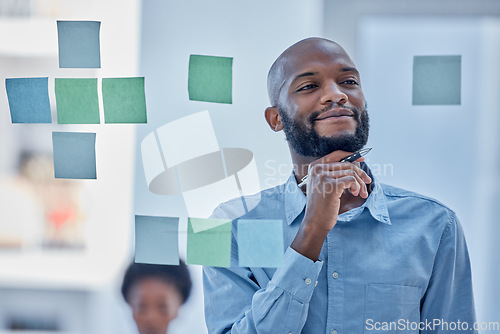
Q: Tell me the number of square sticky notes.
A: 10